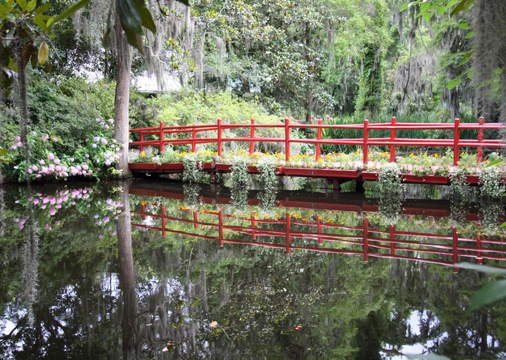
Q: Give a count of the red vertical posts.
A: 11